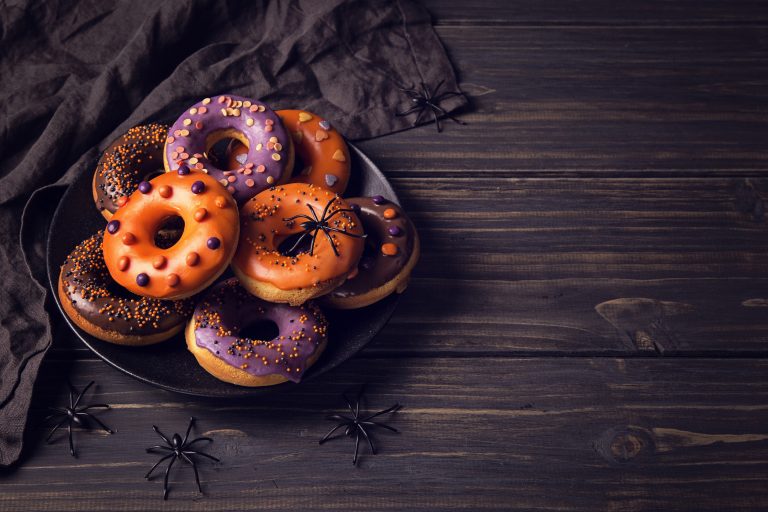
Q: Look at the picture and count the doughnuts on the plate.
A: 8